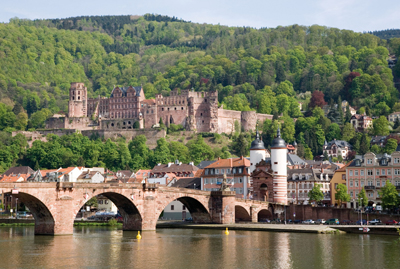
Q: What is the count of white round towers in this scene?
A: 2